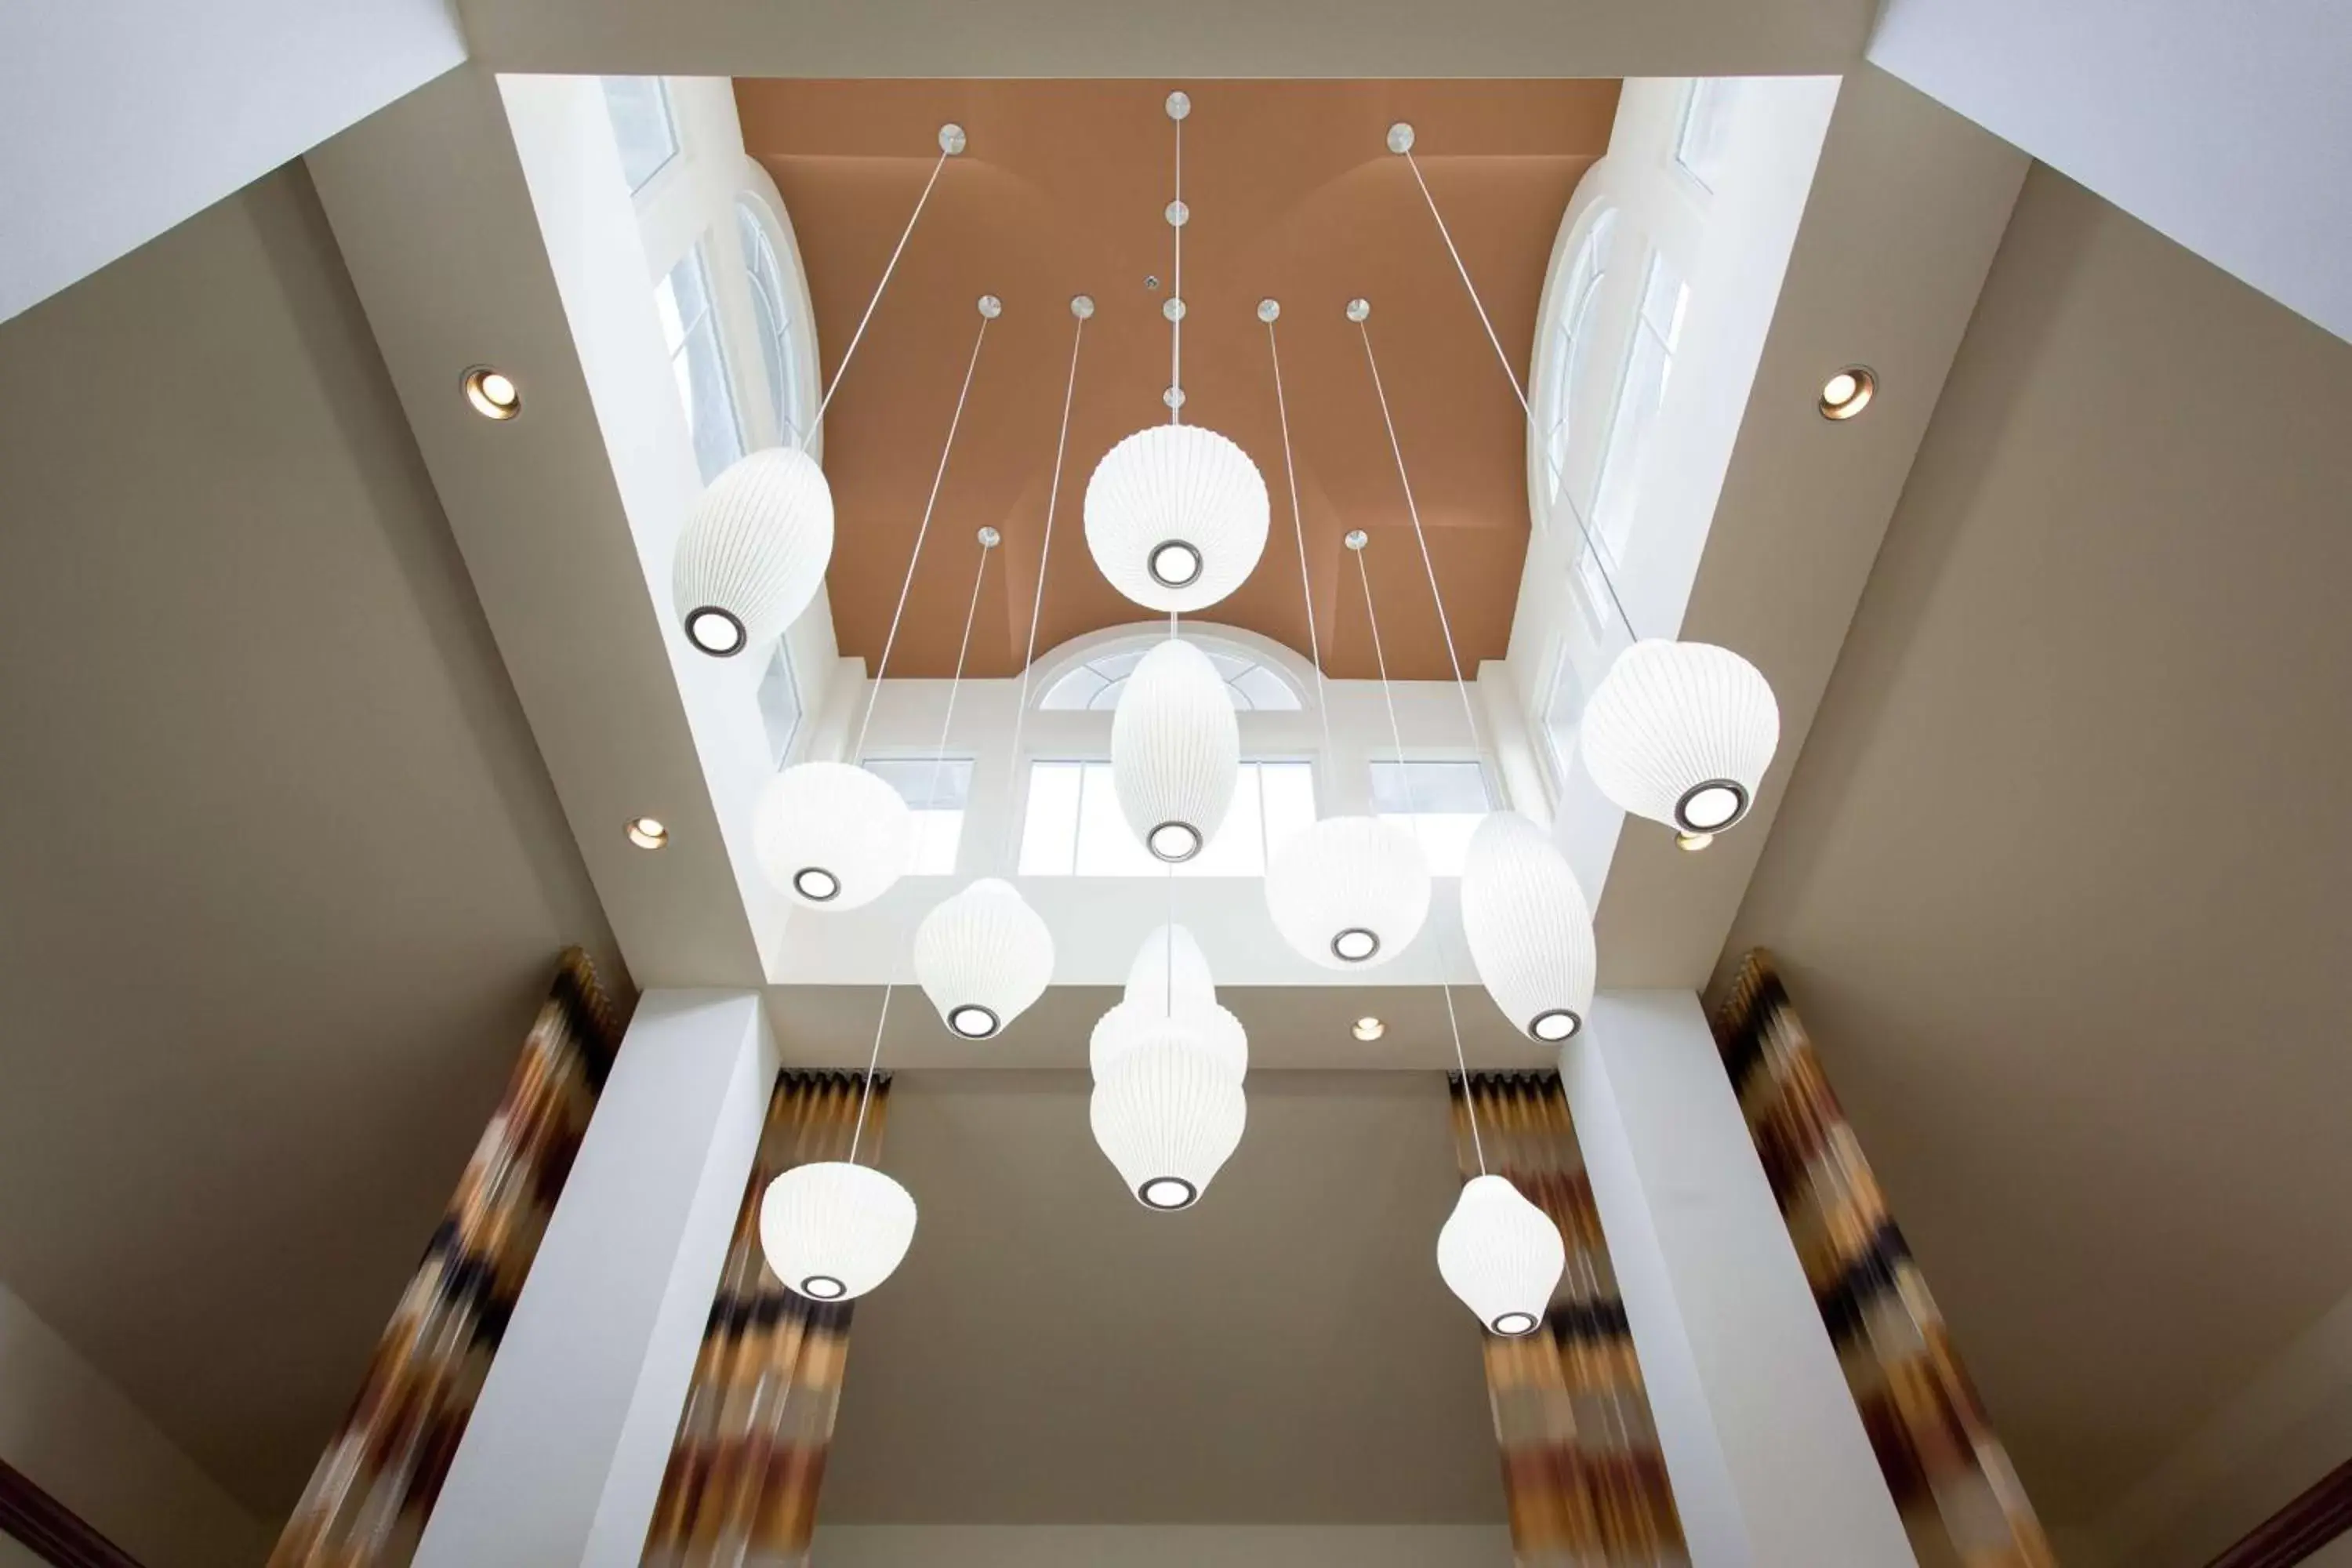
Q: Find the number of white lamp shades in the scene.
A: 13